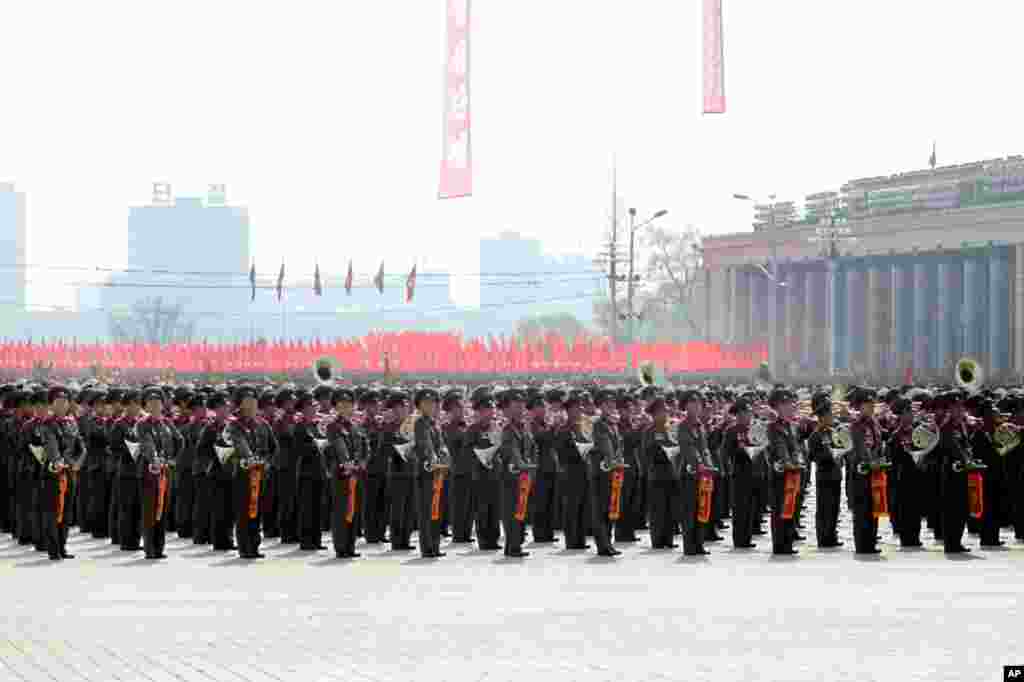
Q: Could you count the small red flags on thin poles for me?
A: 6